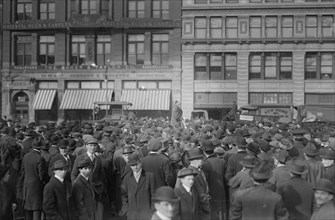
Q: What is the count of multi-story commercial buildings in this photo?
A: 2